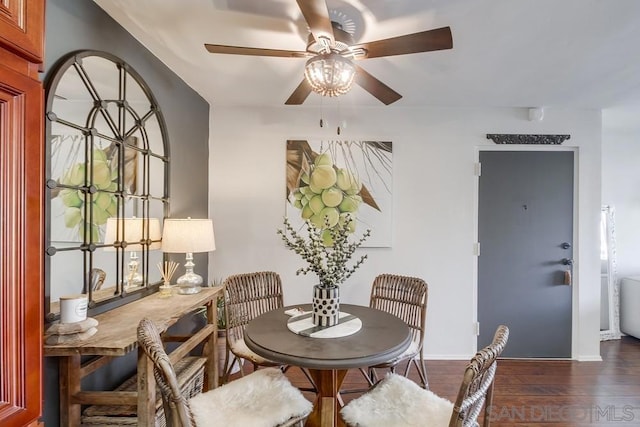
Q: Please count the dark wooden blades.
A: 5